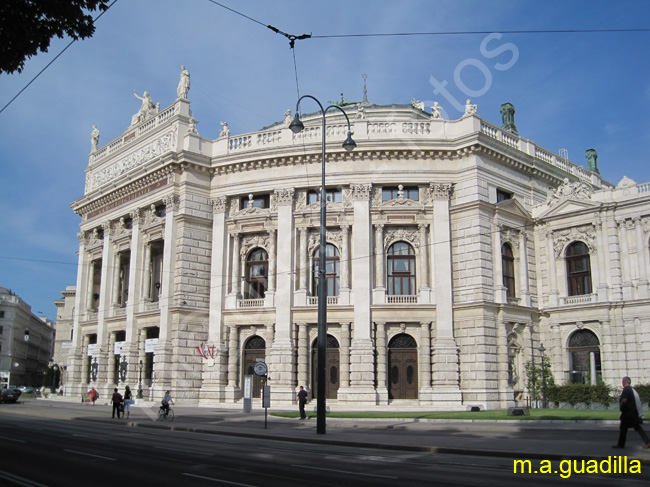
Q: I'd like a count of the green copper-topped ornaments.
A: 2